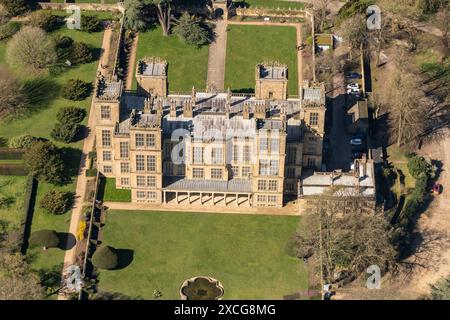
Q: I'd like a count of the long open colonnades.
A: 1